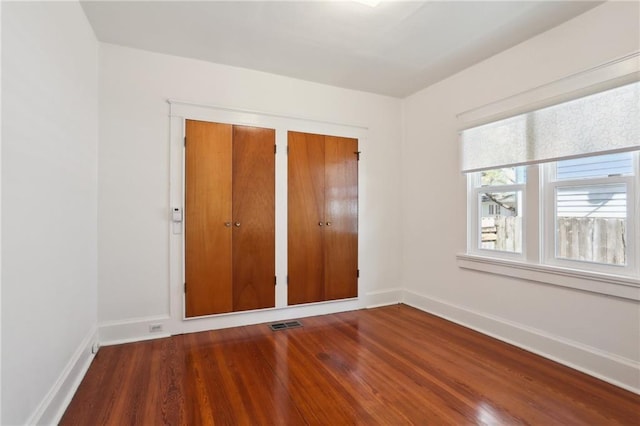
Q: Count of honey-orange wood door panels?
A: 4